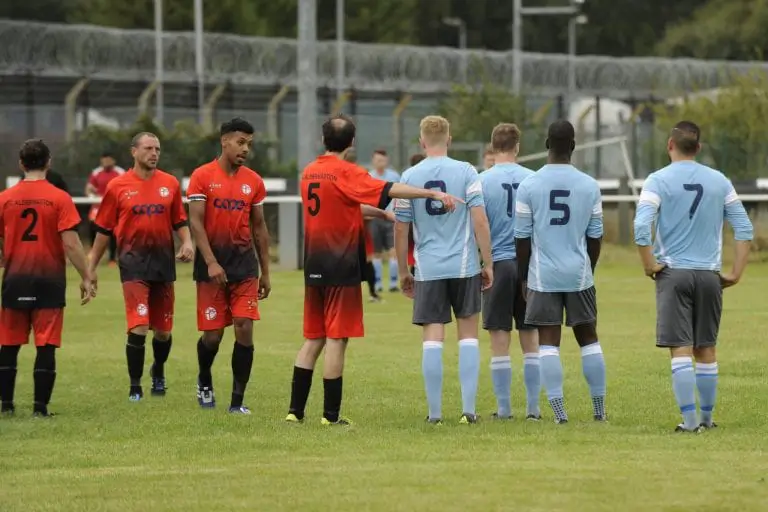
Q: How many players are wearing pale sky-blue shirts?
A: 5